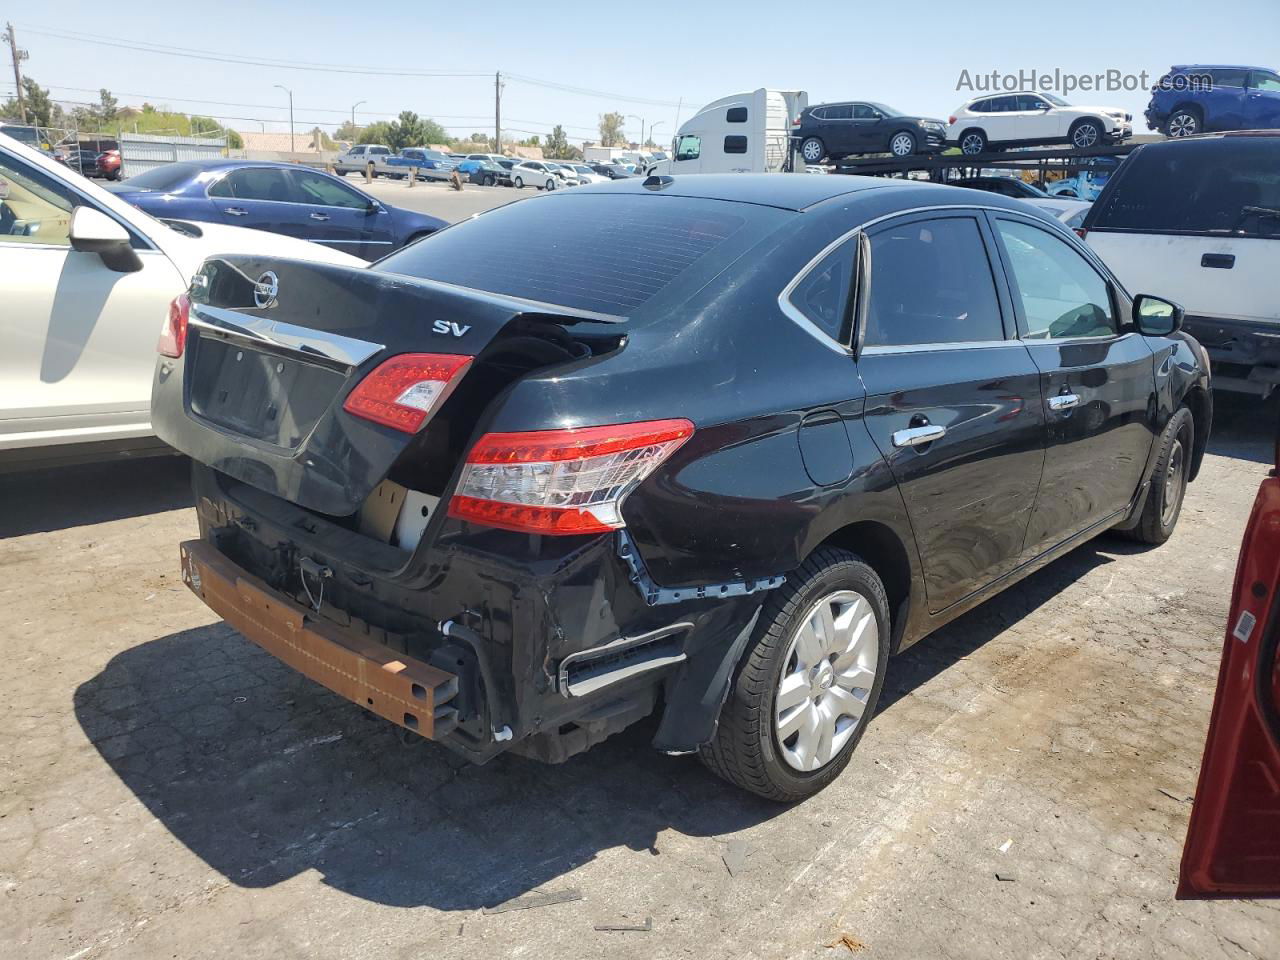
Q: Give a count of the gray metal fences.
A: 1